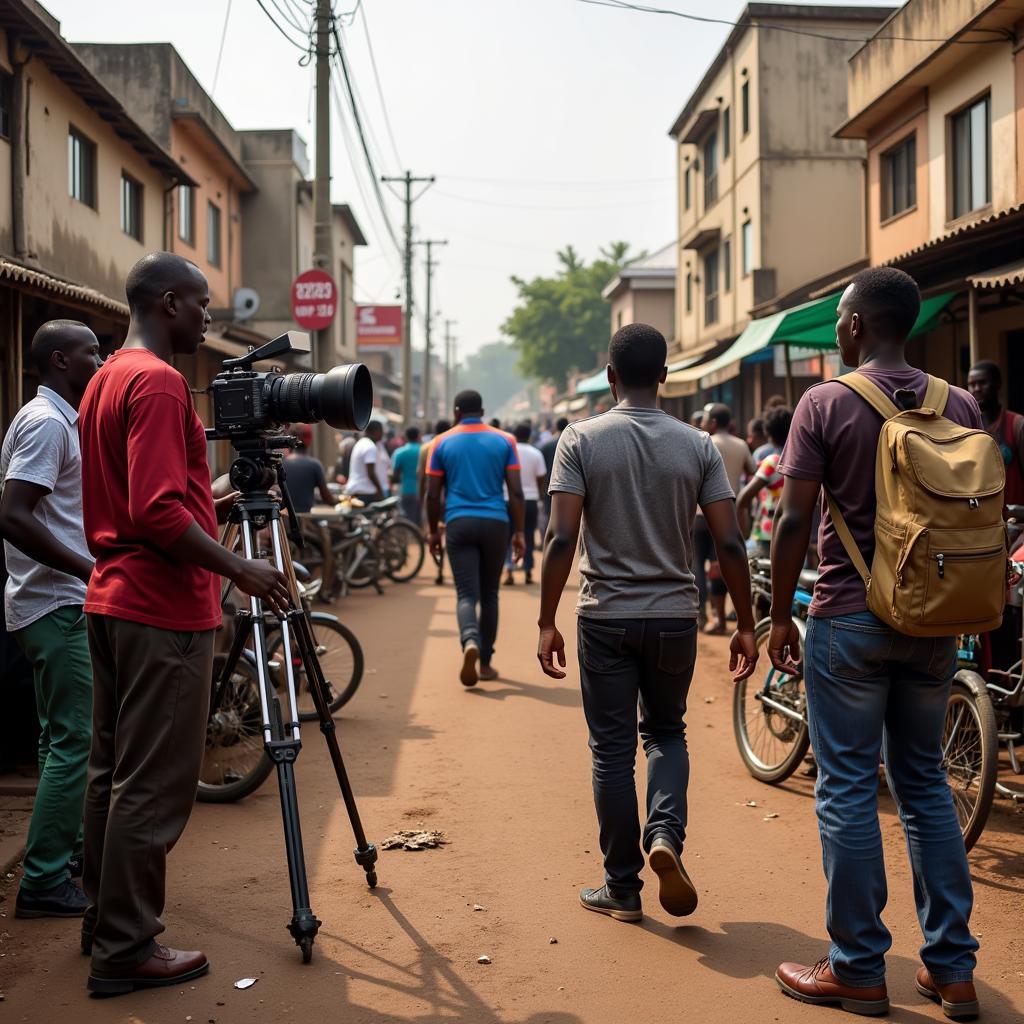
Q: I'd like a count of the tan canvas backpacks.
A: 1